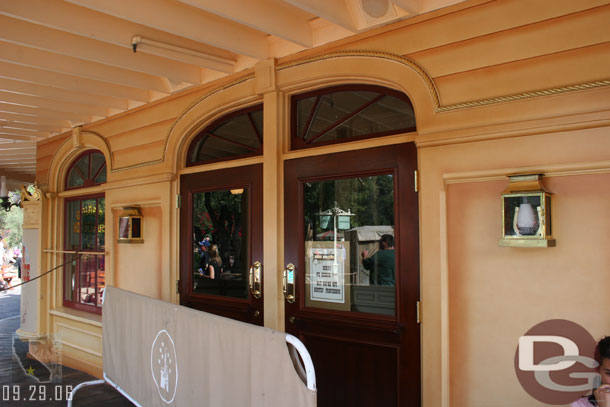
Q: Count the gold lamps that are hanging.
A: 2